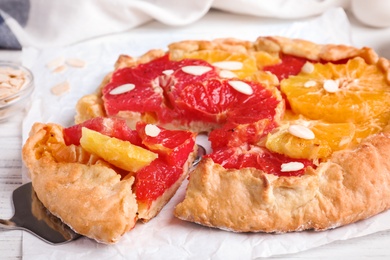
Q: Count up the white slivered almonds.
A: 12